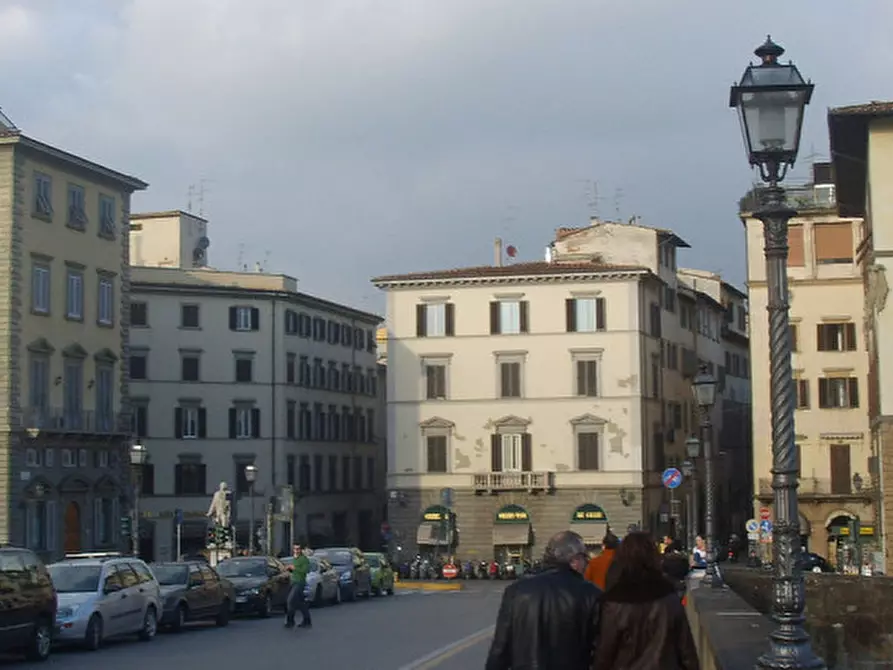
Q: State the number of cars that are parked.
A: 7